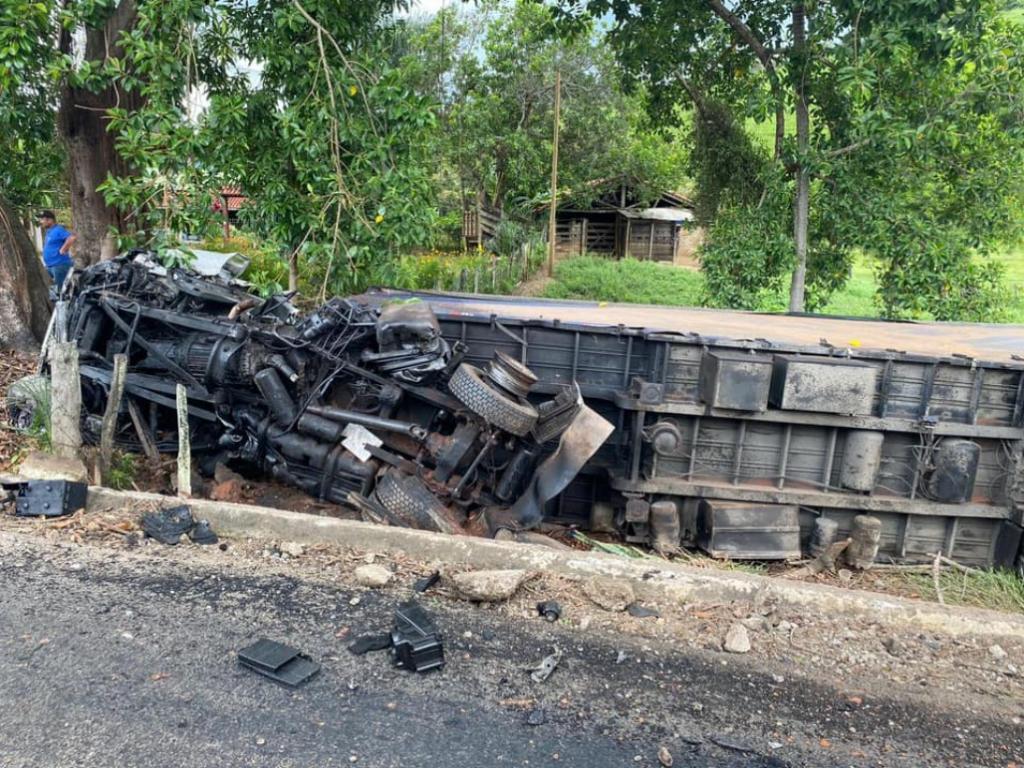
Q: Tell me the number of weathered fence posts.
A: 3